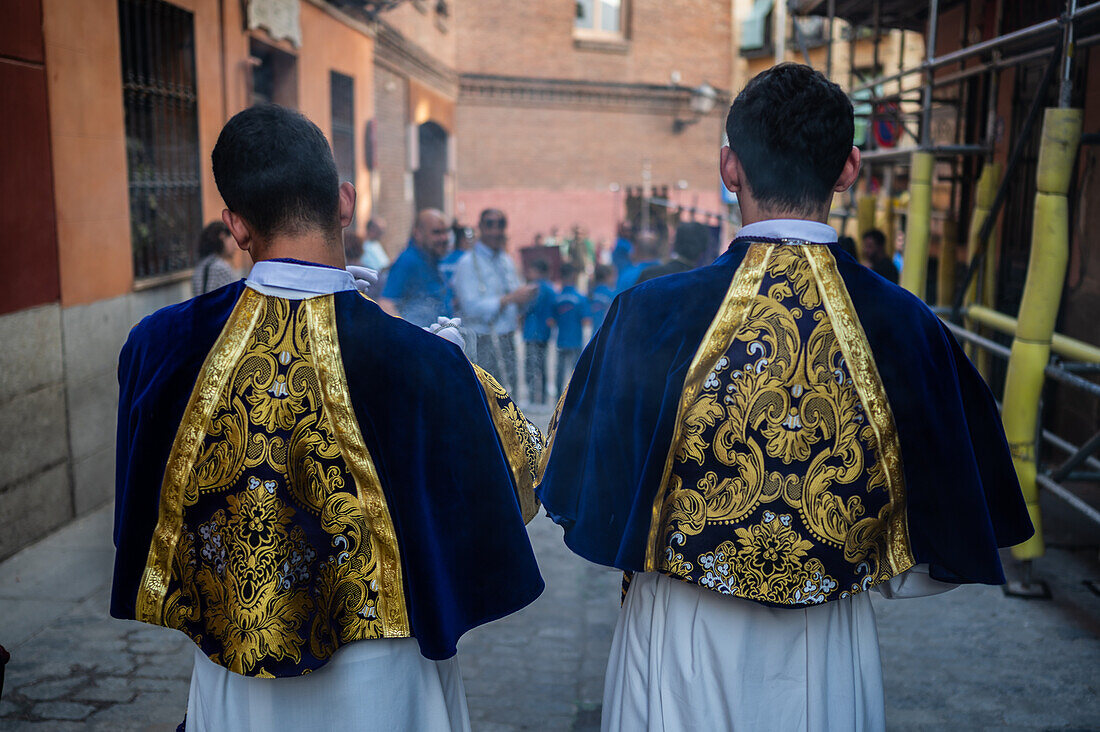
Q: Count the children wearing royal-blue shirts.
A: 3